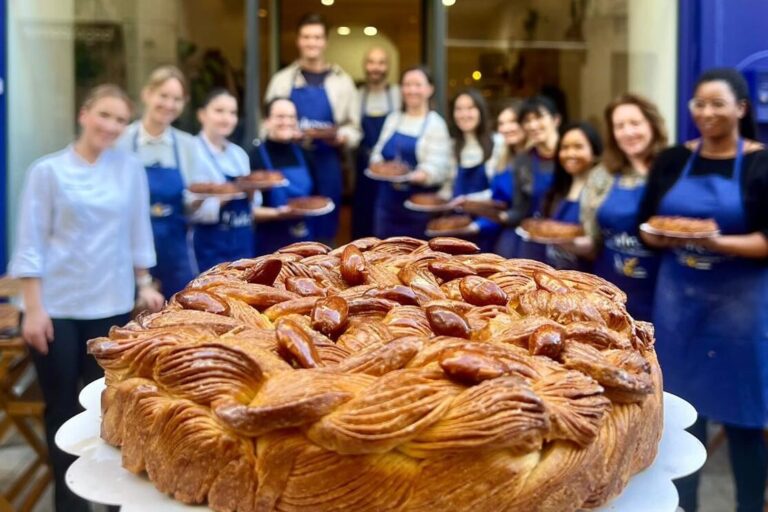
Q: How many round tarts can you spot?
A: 11